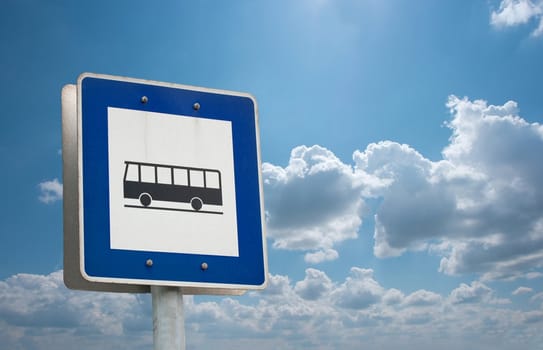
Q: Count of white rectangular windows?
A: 6